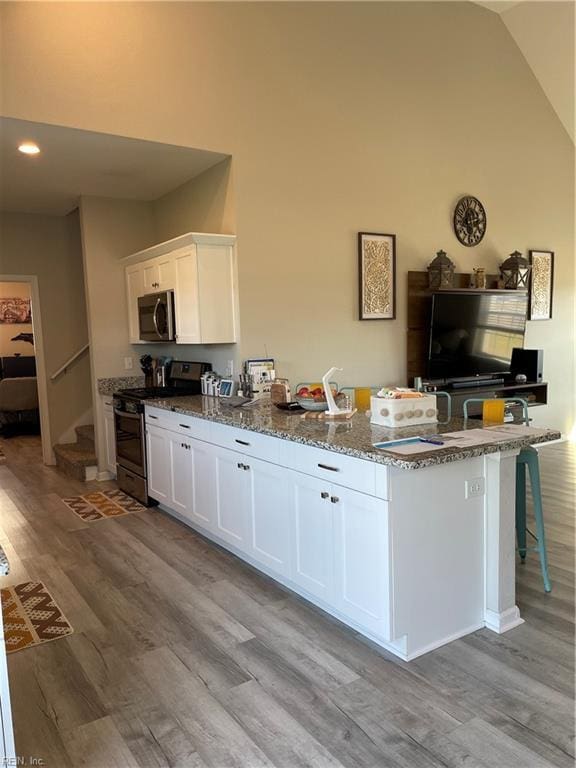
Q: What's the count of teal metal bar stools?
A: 4